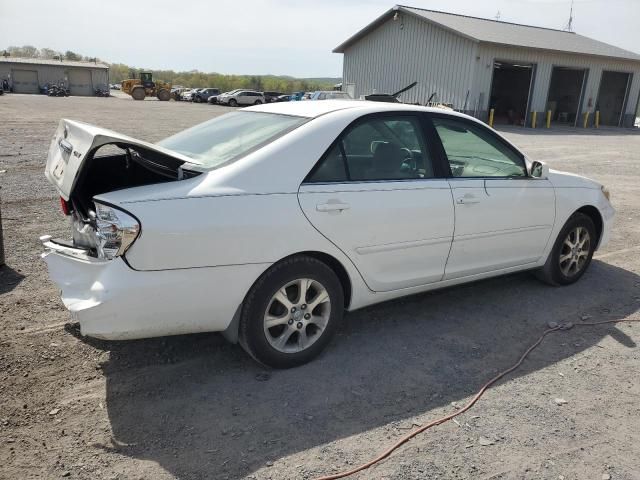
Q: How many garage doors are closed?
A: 2